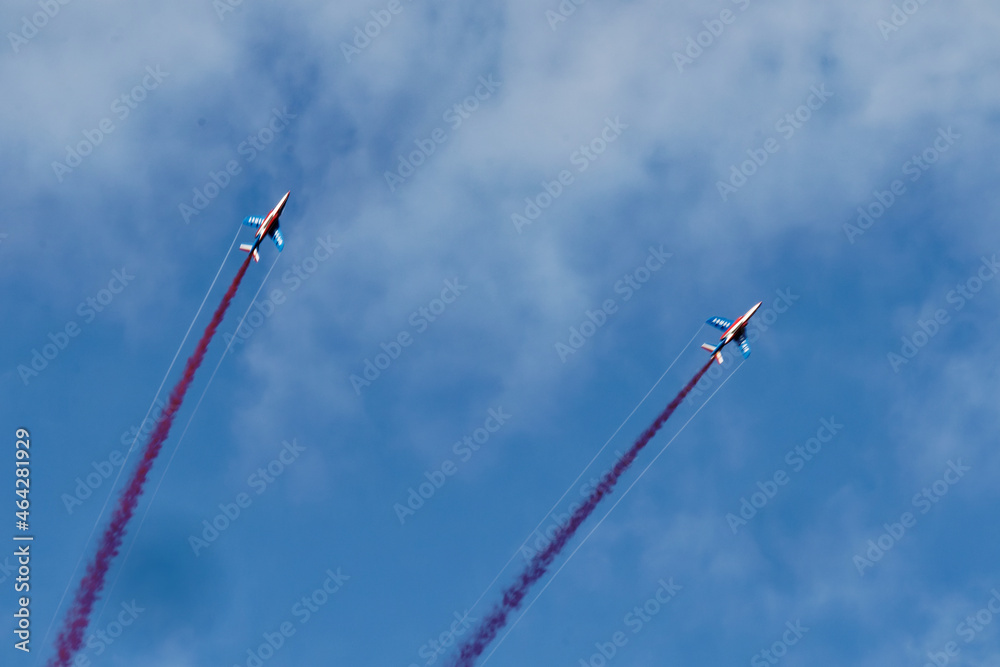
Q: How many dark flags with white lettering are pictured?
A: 0